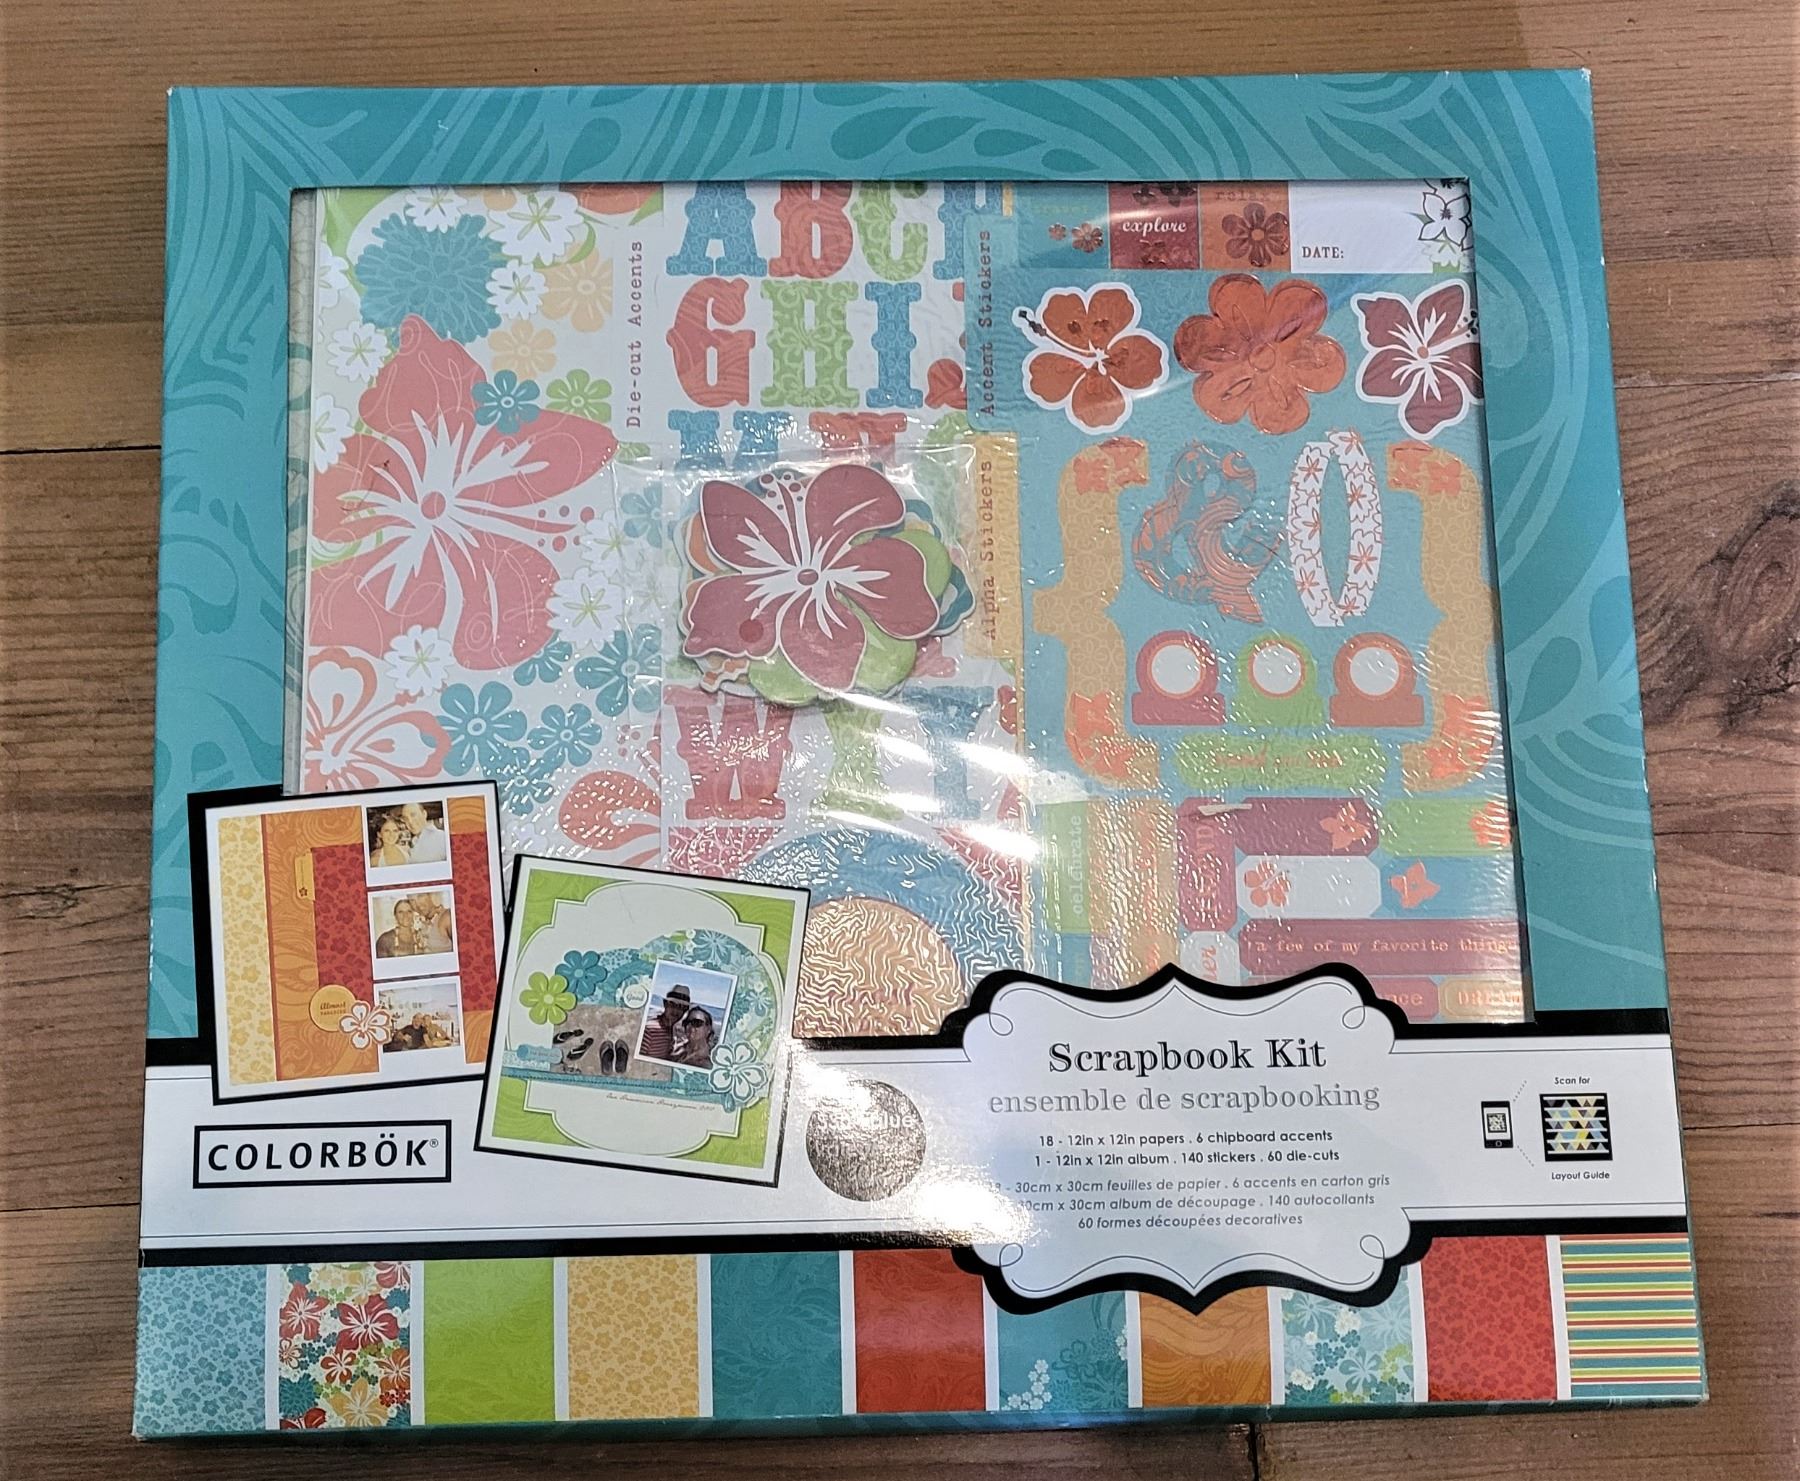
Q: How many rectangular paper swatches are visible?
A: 11